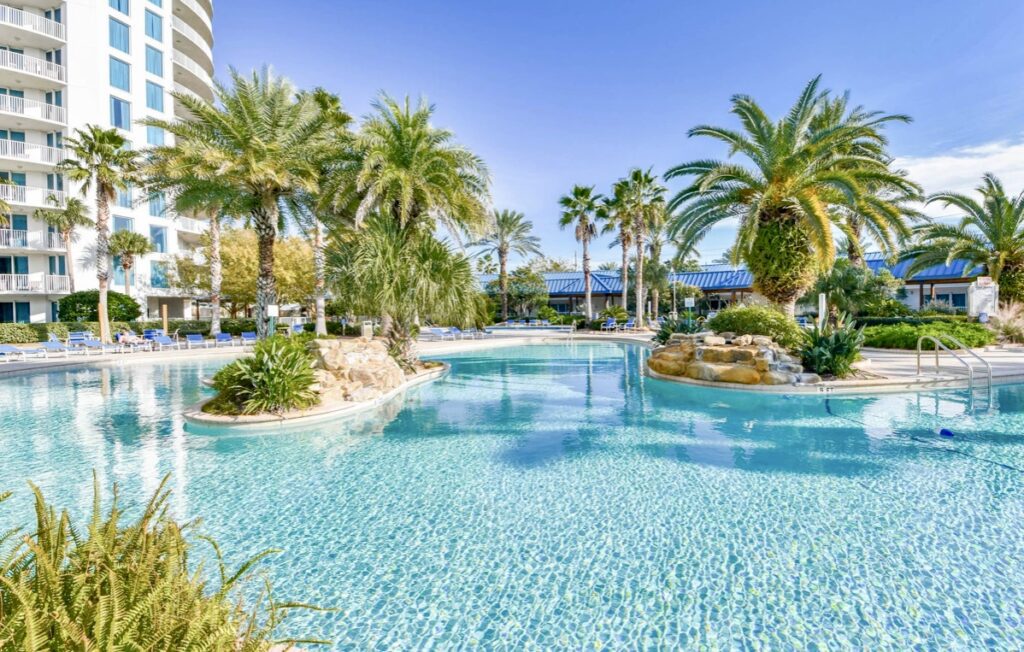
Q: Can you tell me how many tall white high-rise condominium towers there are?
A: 1